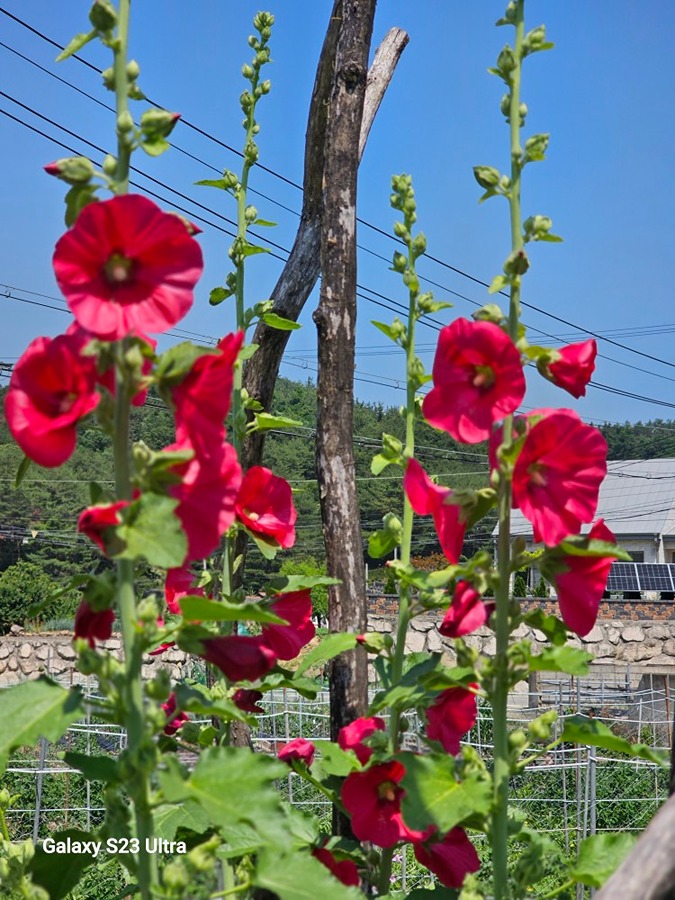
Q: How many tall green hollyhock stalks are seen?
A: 4